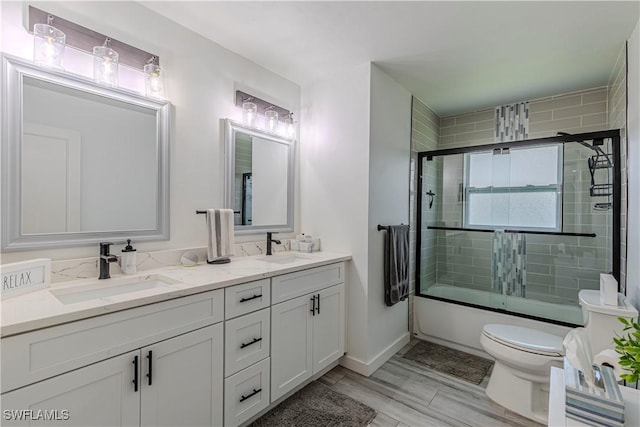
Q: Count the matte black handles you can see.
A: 7